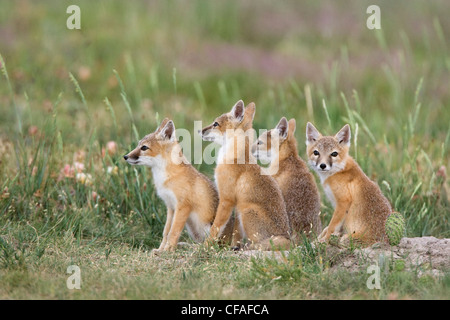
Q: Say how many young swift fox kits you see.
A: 4